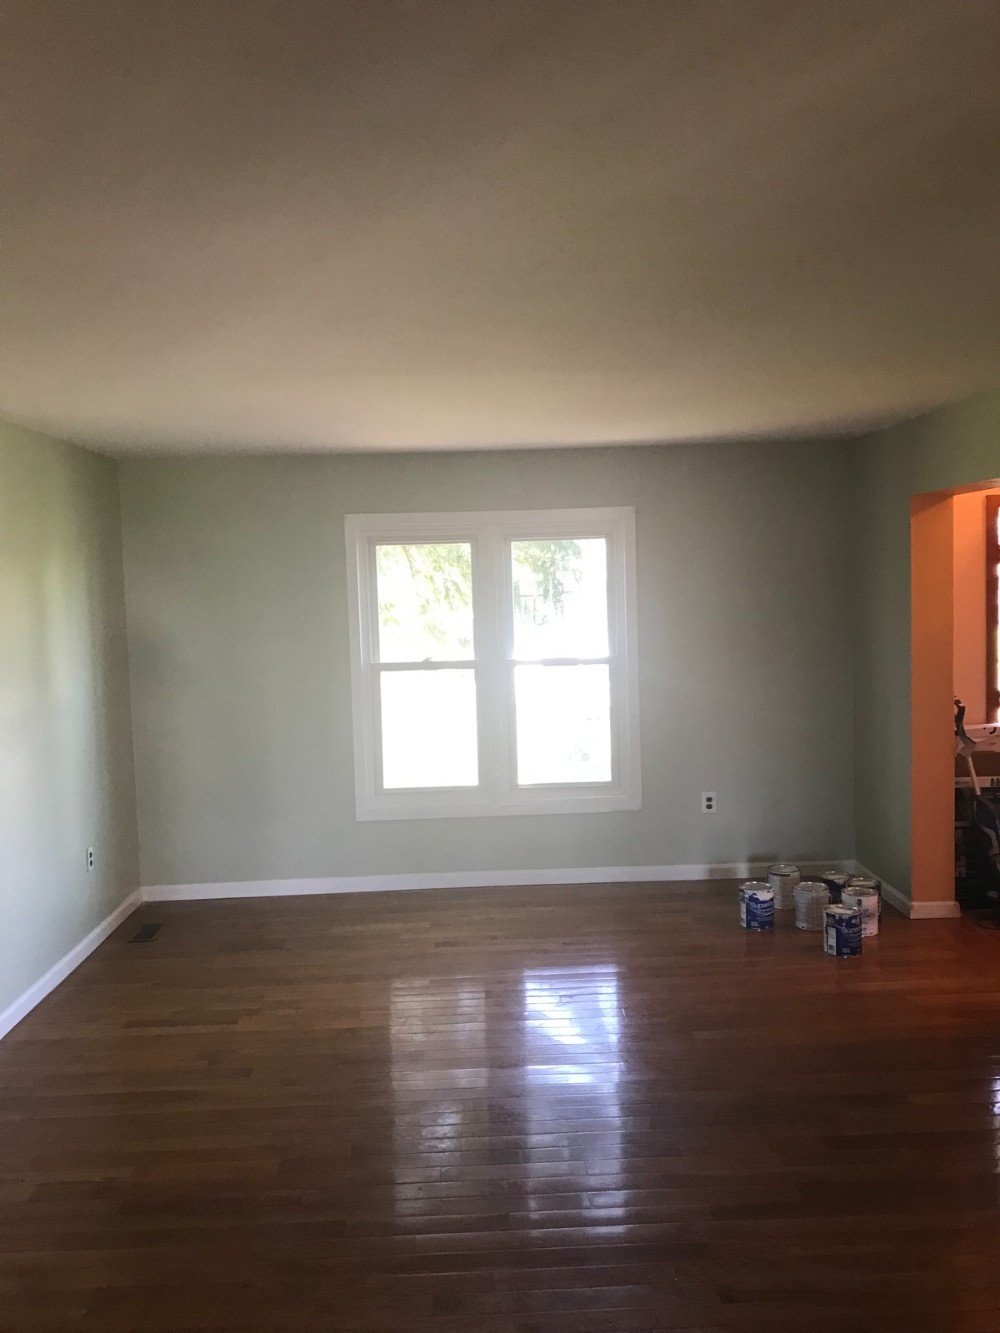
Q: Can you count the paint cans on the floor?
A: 7